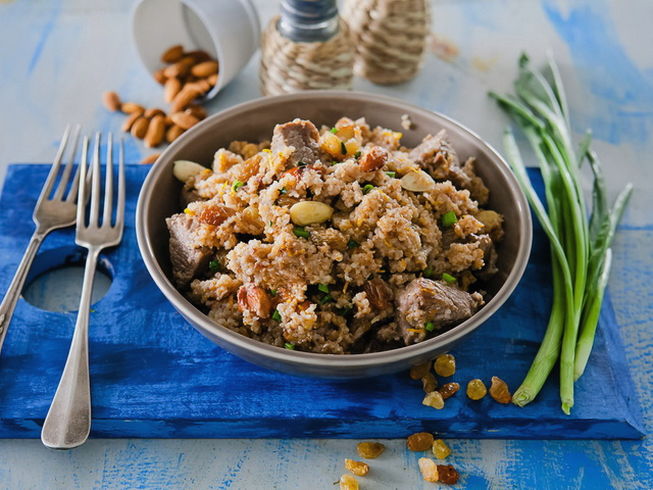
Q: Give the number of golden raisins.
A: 14